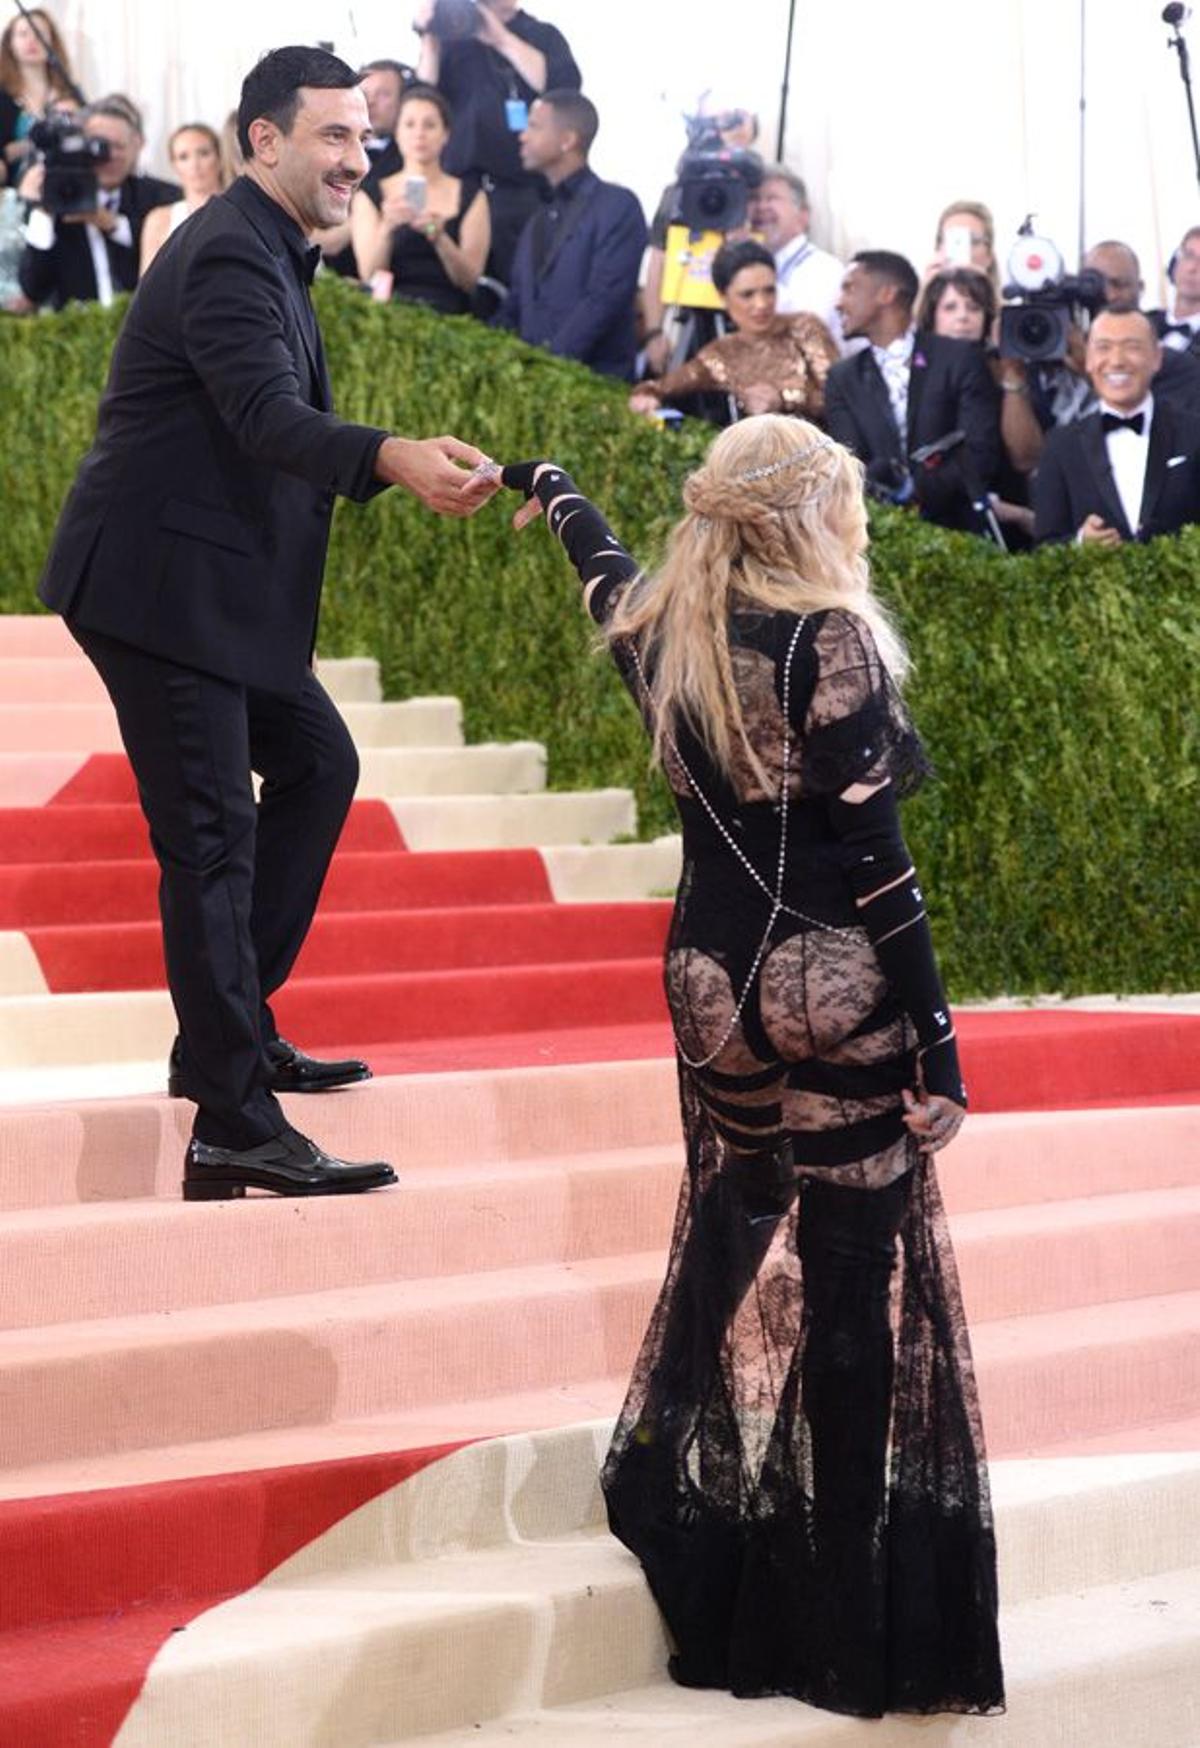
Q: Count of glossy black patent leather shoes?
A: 2